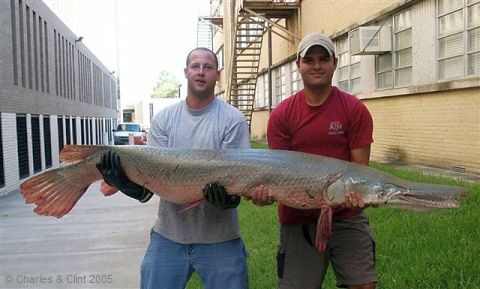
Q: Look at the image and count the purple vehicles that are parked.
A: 0